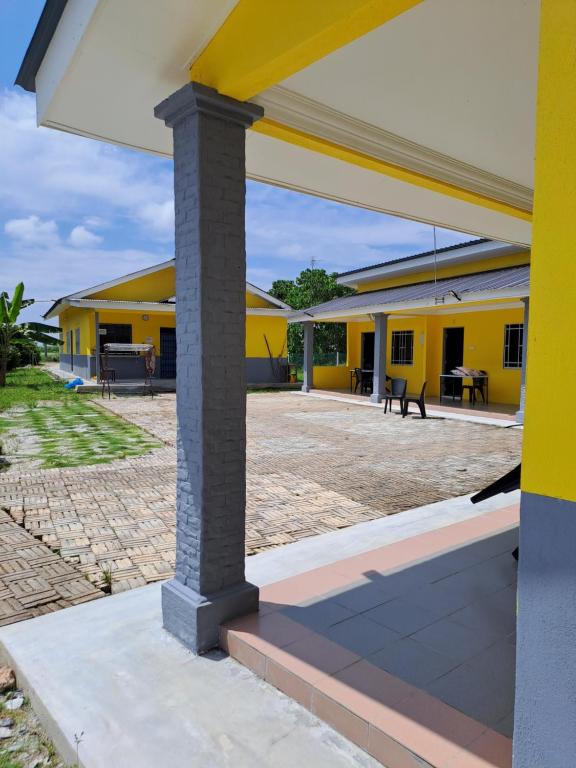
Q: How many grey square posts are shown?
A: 4